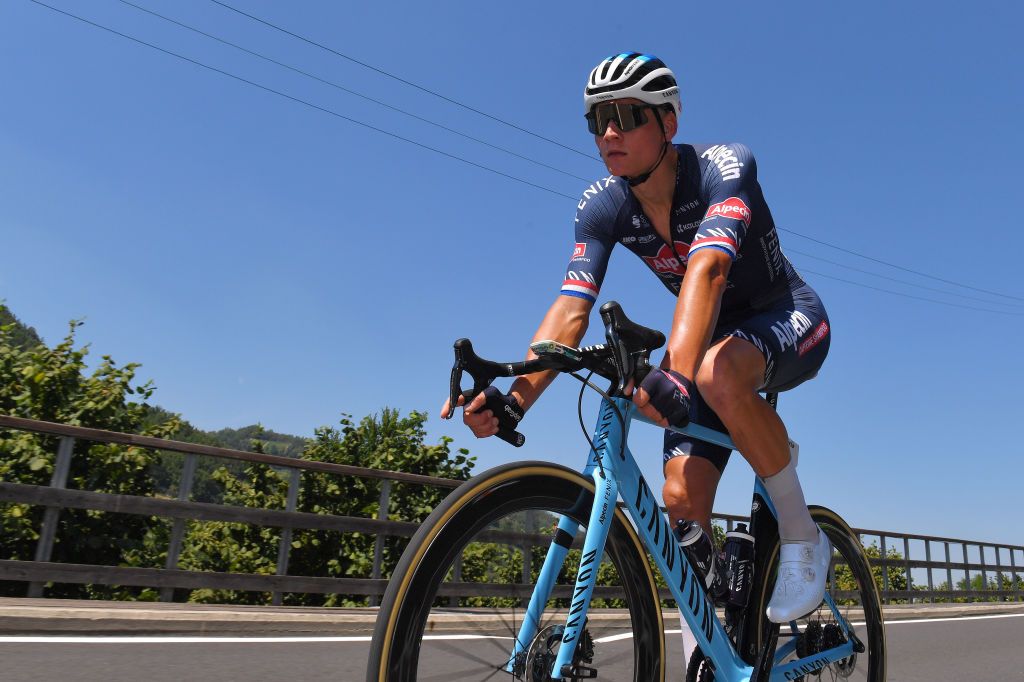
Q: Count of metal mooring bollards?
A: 0